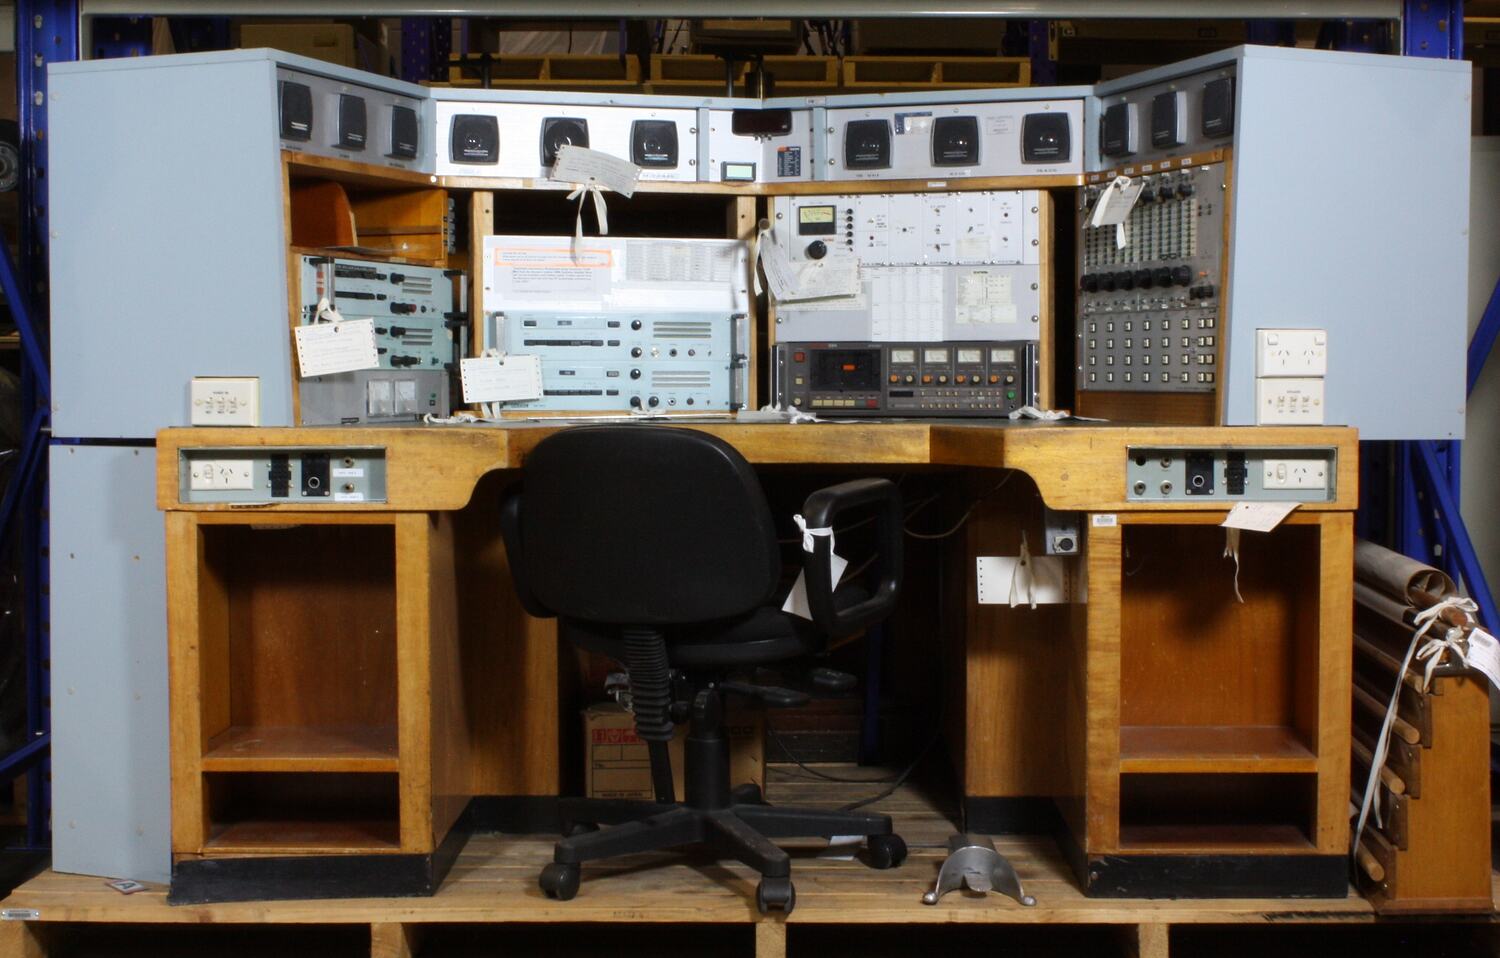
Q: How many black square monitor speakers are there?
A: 12